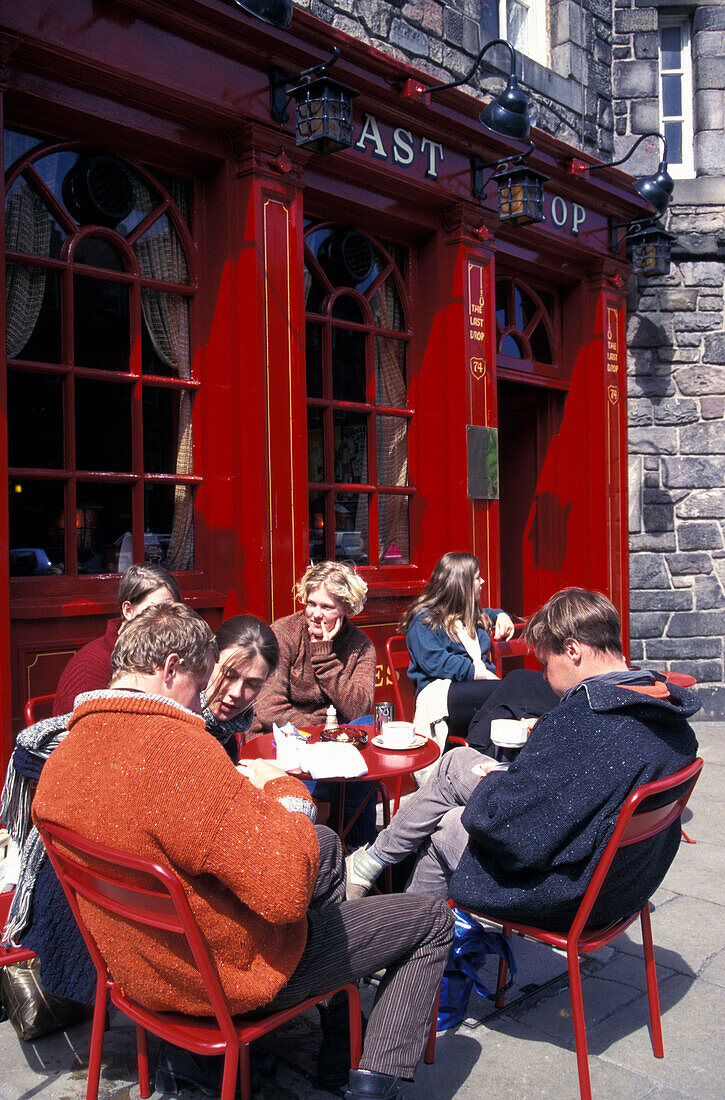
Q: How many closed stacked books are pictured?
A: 0